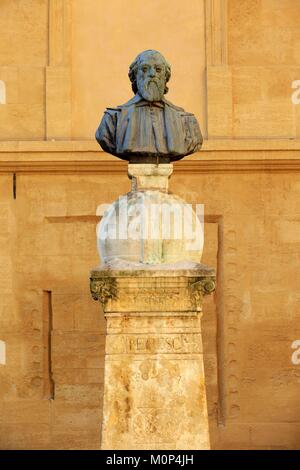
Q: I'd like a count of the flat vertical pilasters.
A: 2